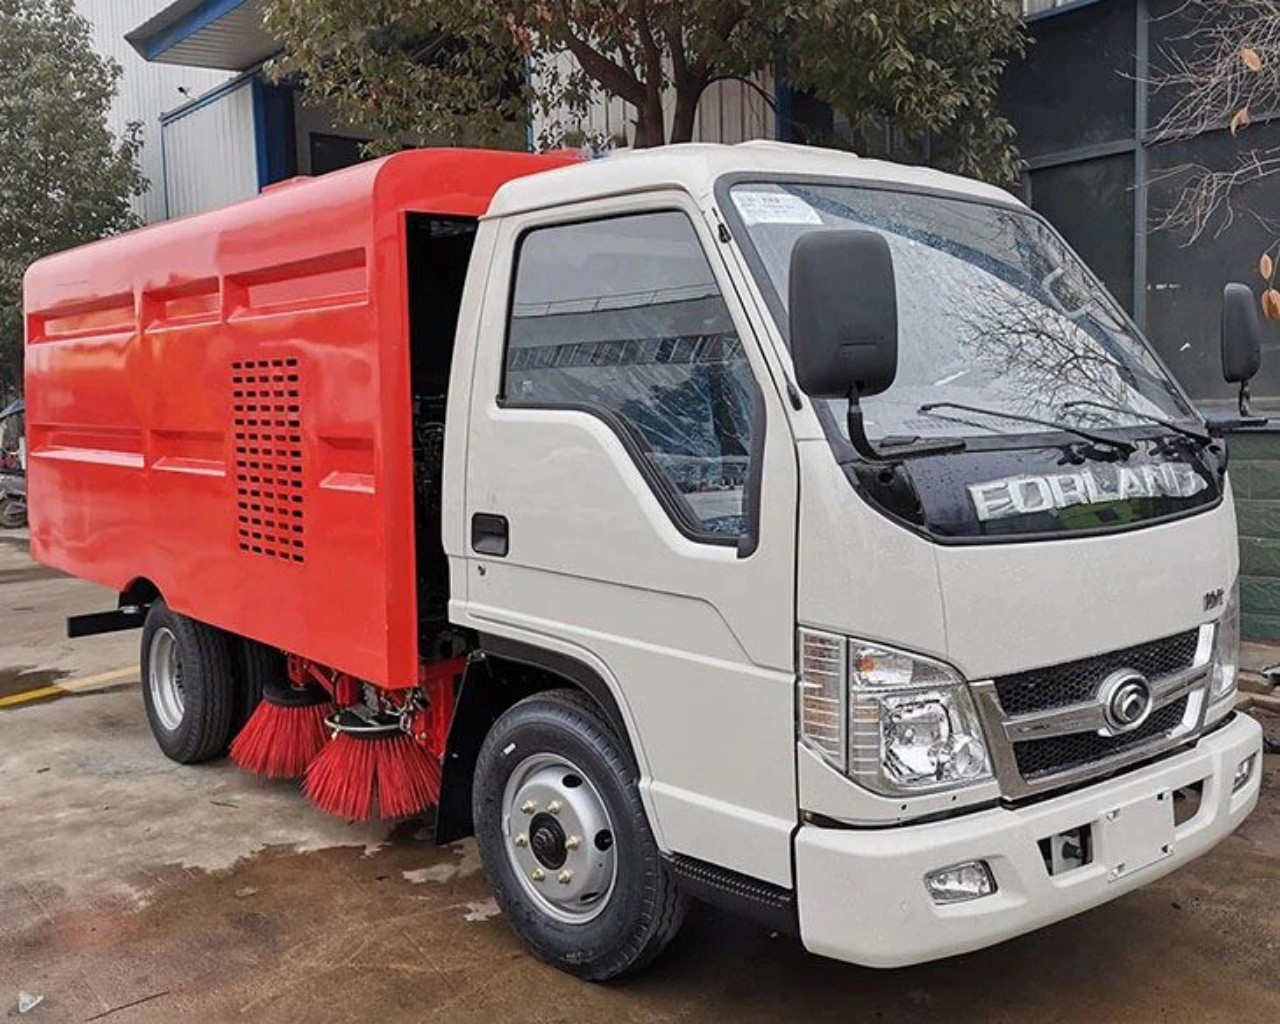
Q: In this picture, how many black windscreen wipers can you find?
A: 2